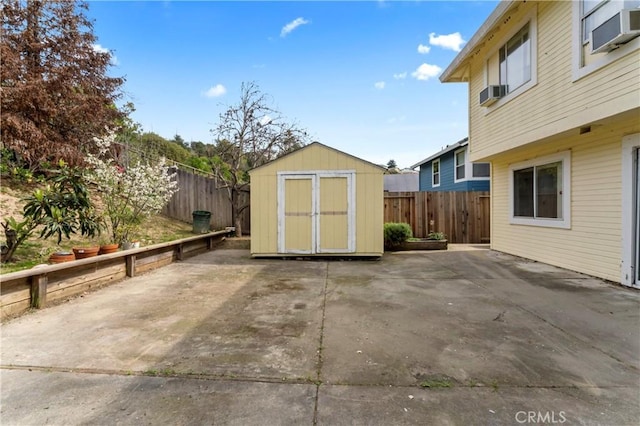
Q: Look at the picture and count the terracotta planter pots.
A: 3